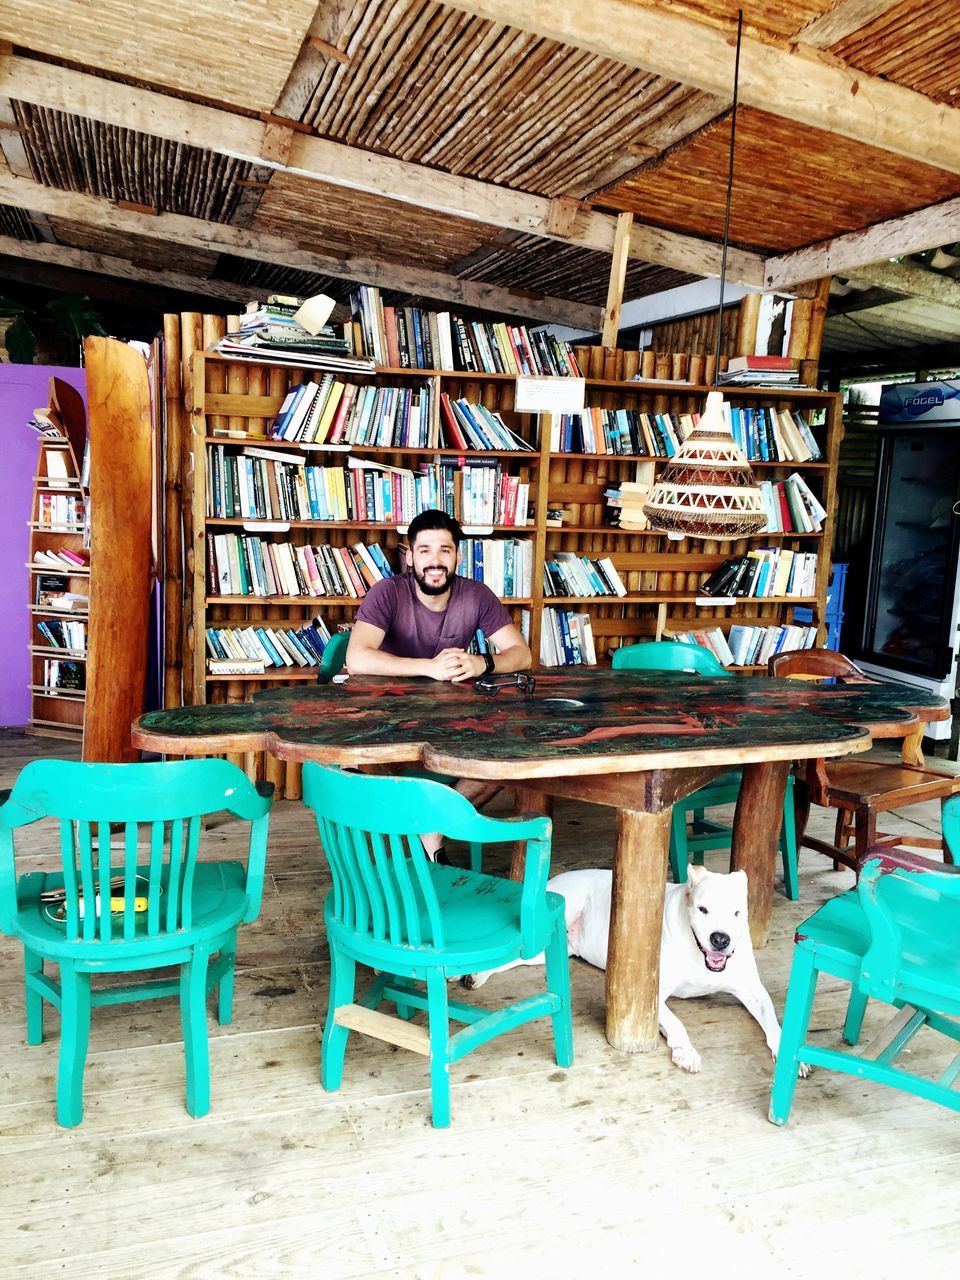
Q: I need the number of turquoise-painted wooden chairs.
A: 5